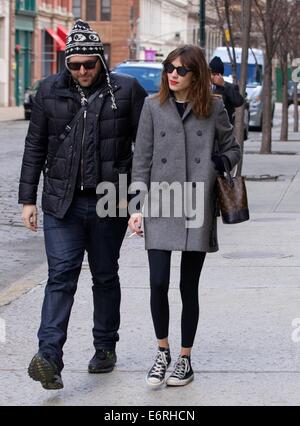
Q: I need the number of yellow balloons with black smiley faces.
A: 0